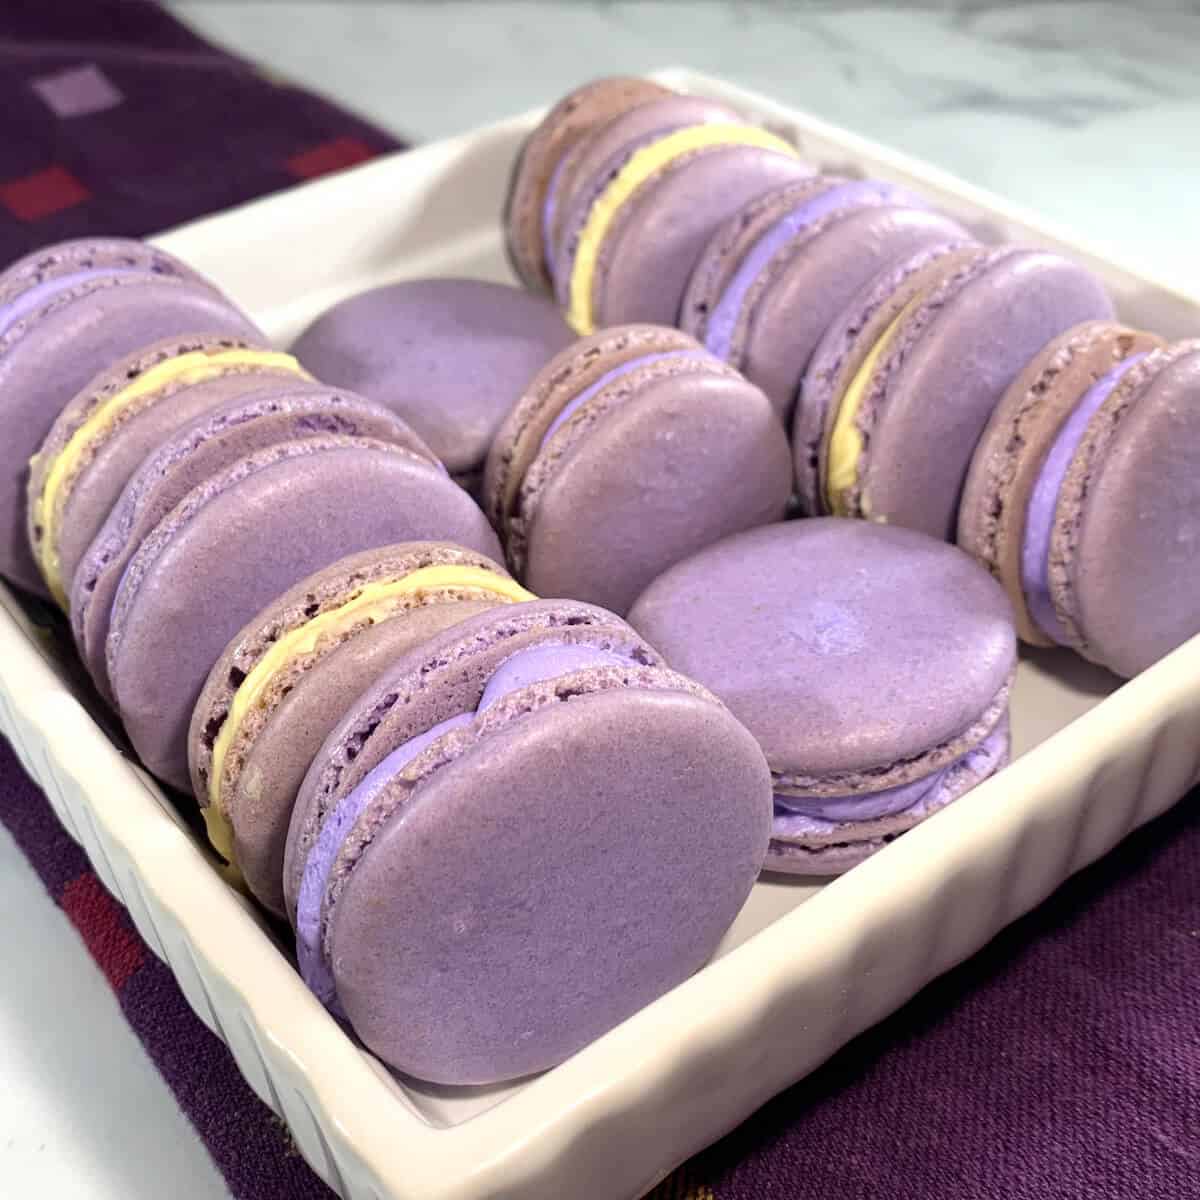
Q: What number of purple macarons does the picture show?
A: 13